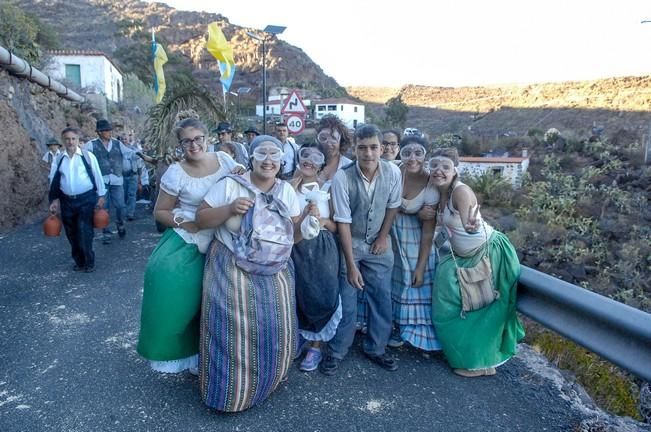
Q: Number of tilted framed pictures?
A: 0